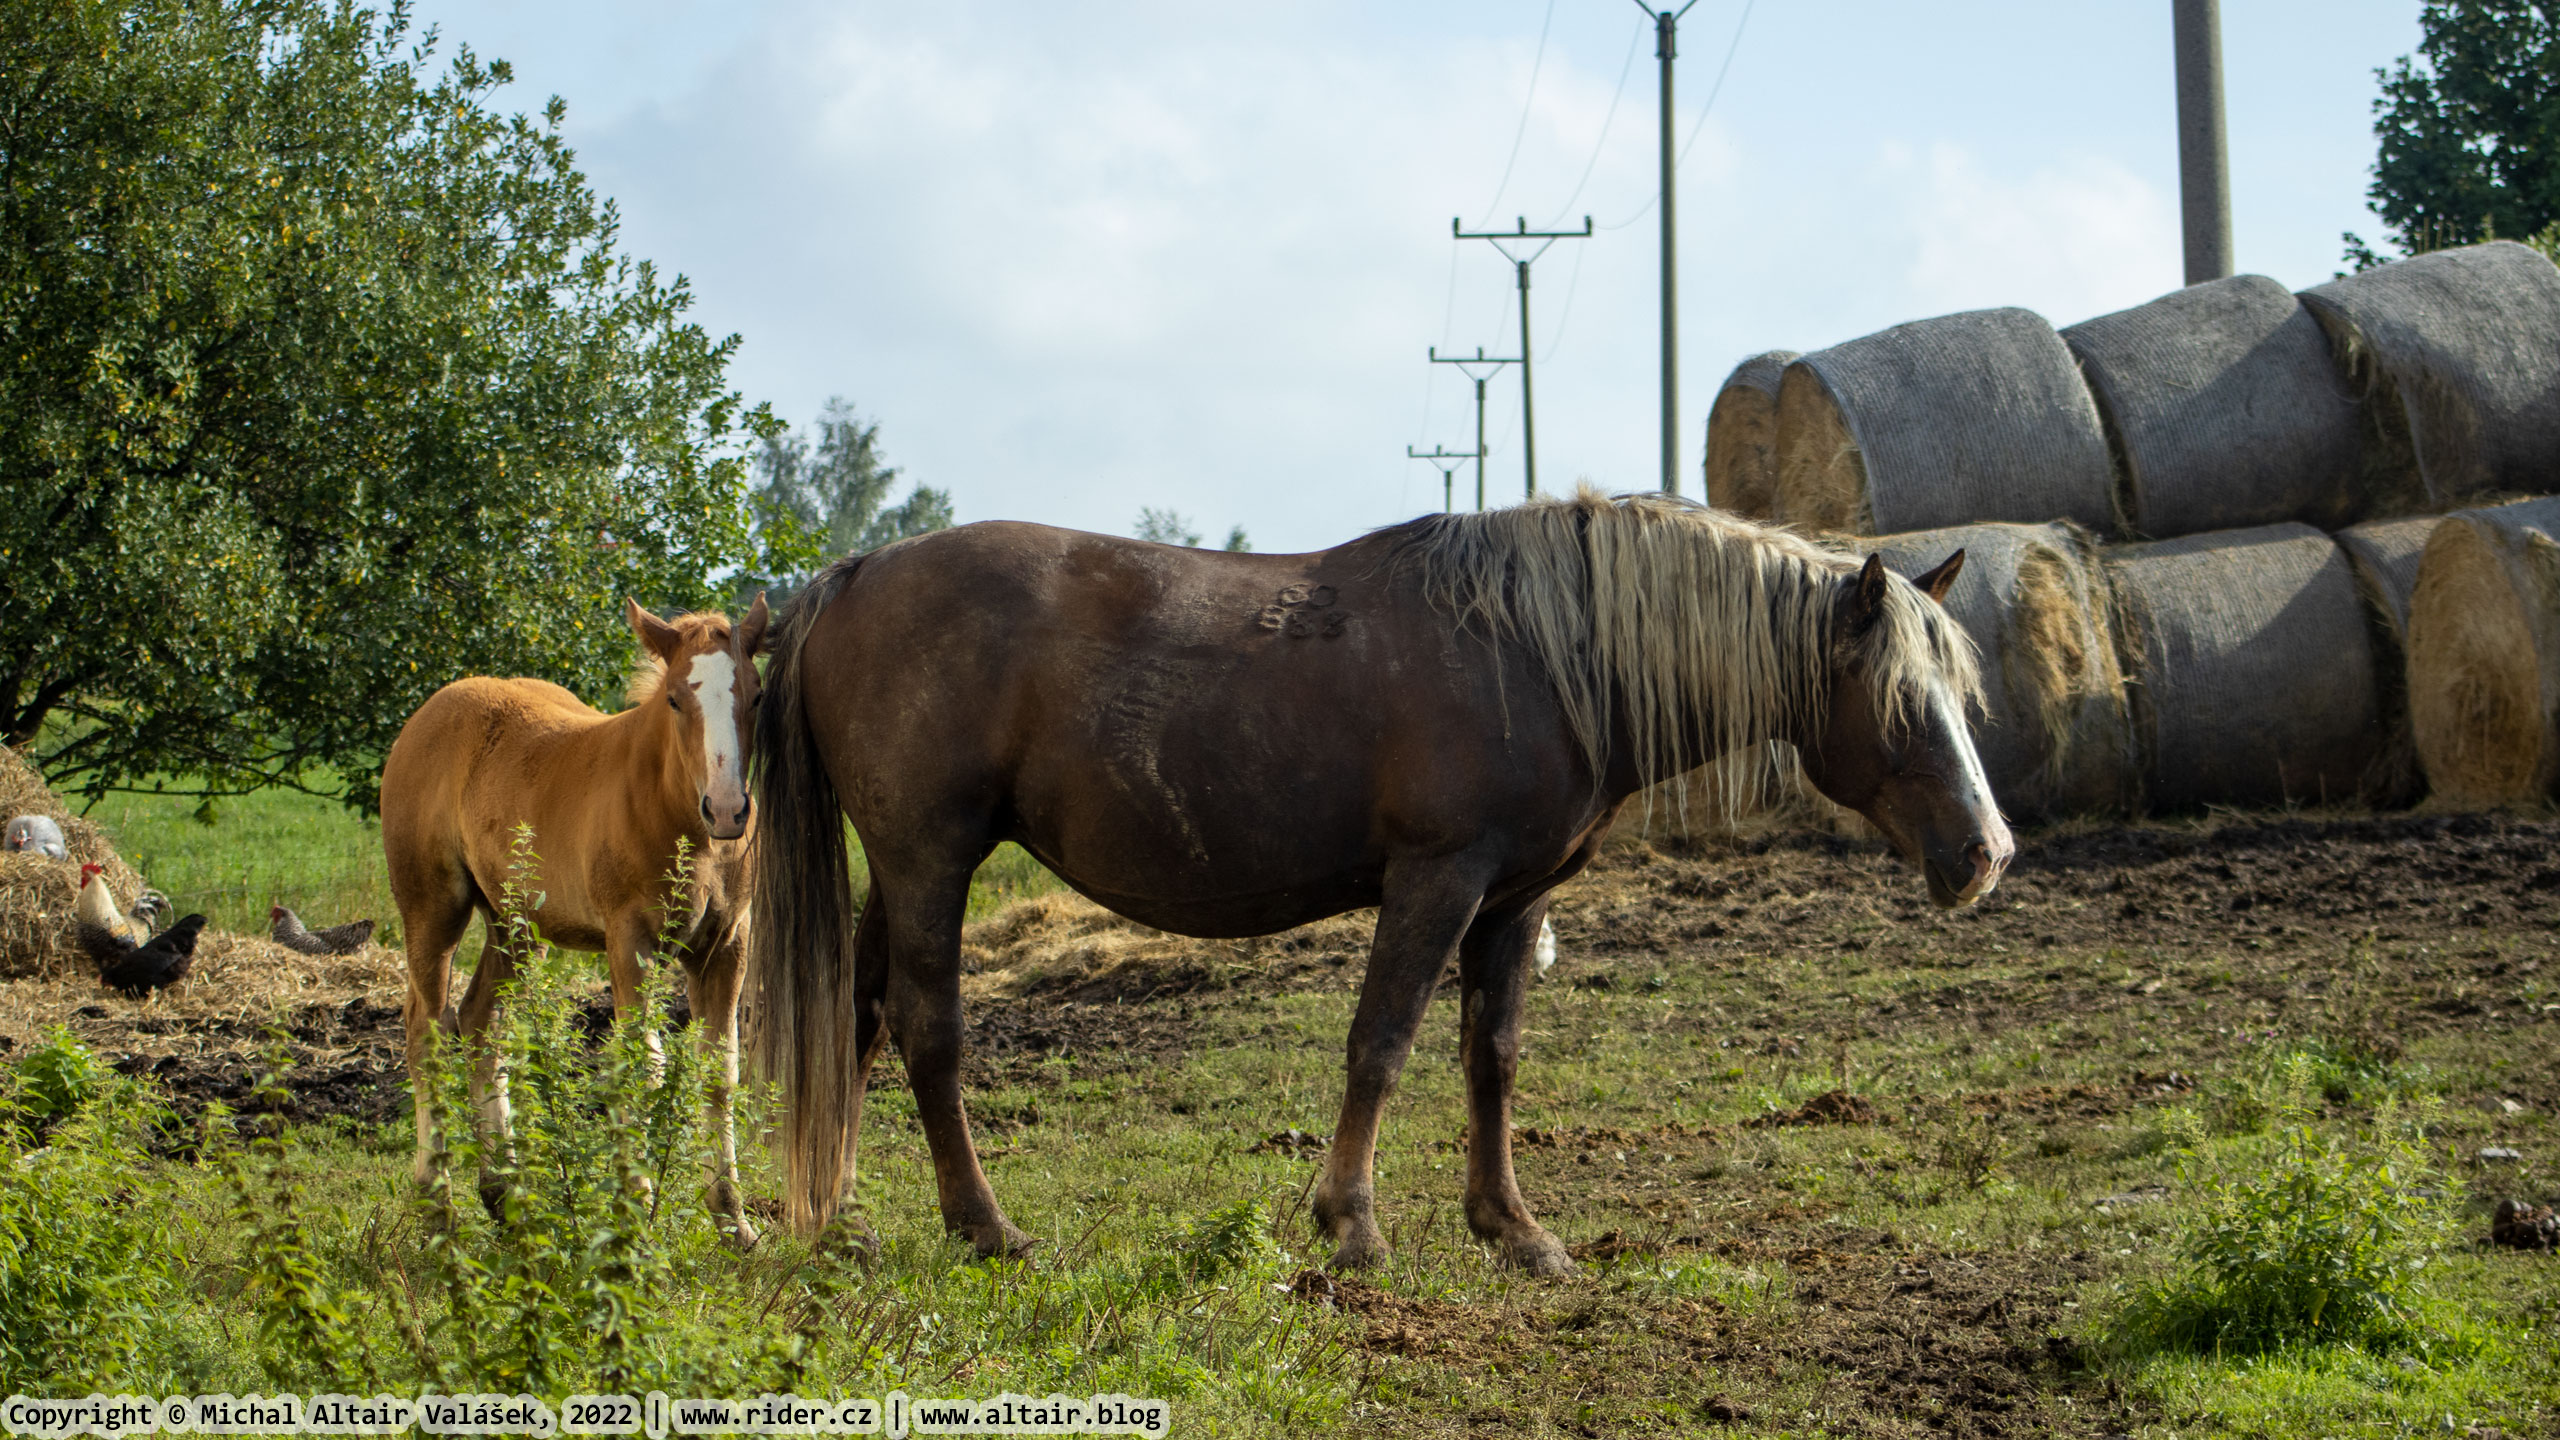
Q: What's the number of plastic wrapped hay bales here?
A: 8